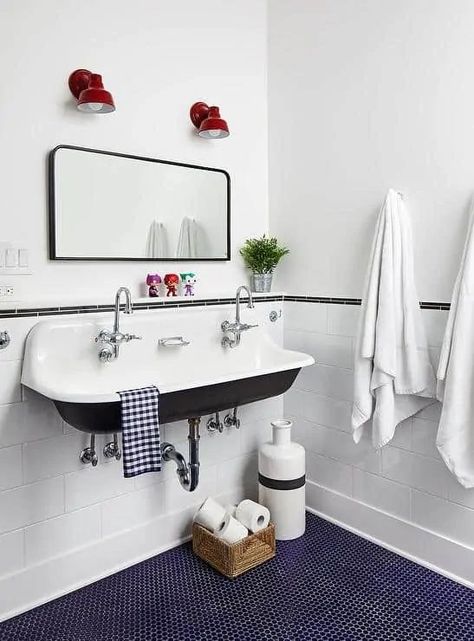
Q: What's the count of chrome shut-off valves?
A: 4